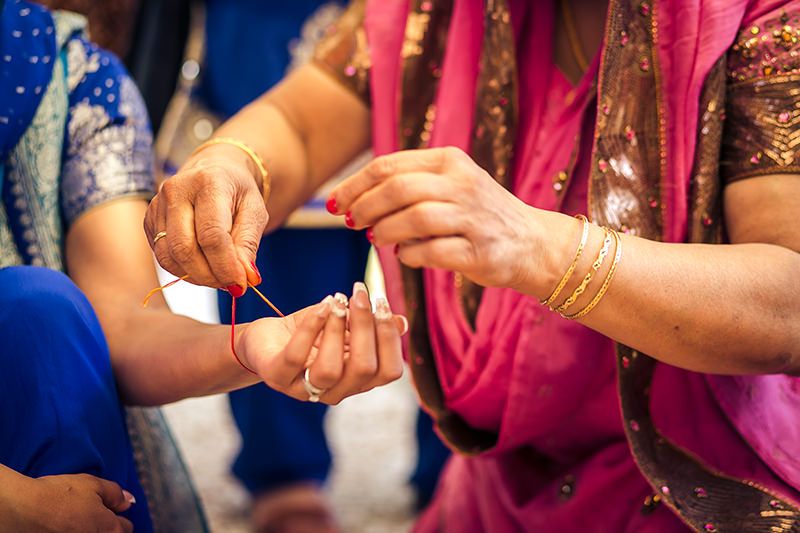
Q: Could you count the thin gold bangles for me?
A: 4